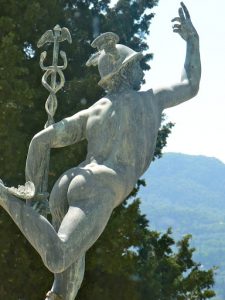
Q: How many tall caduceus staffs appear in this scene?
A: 1